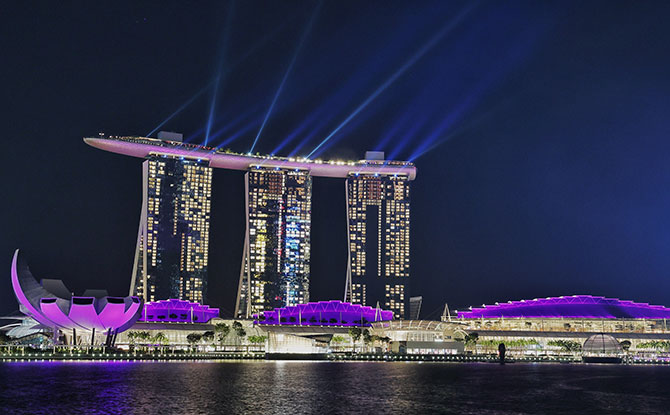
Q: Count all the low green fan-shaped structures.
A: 0